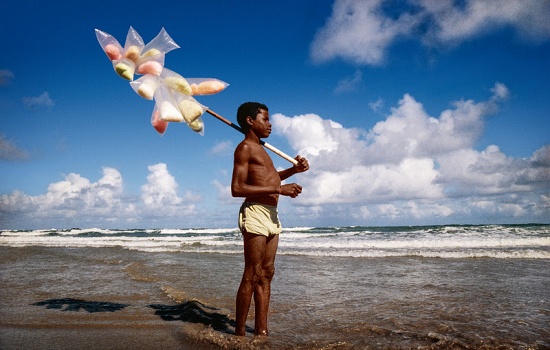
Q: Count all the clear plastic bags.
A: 12